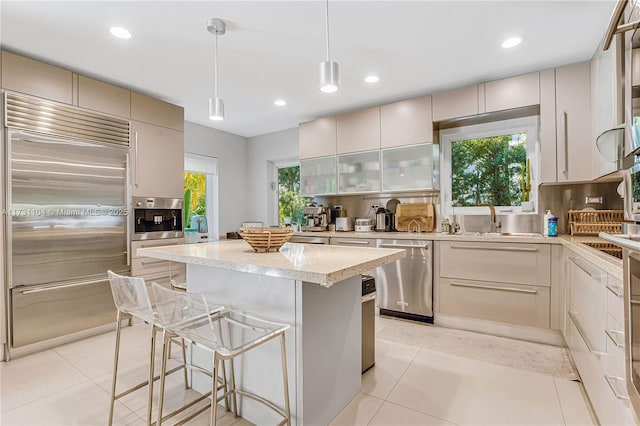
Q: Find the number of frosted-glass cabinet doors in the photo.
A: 3